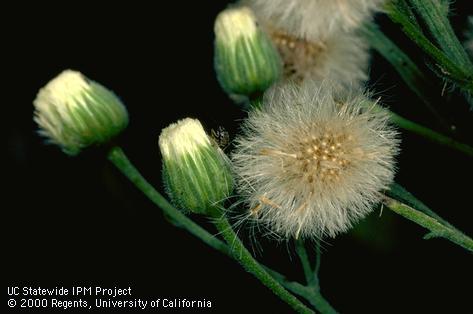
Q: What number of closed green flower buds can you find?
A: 3